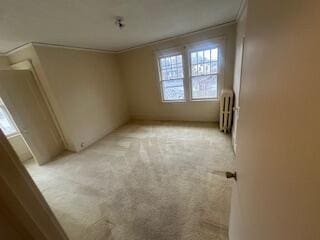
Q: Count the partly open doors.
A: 2